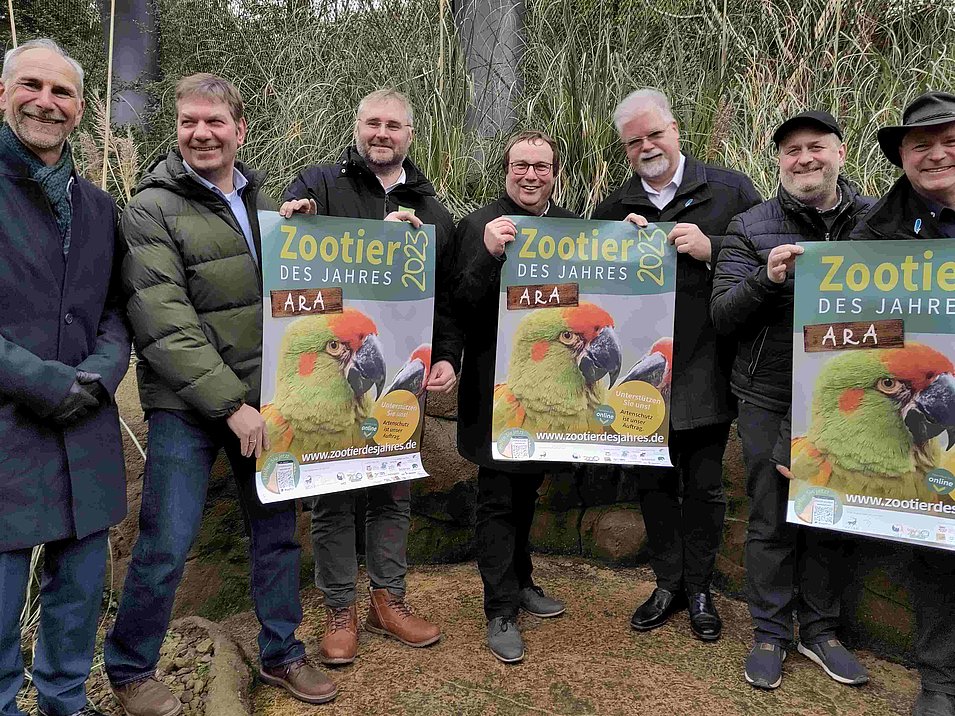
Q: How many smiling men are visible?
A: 7